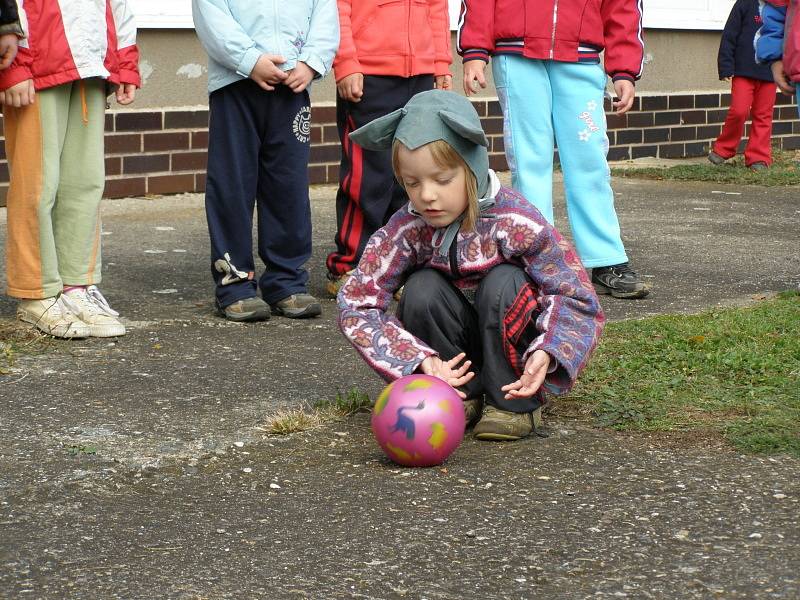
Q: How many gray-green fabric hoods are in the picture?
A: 1